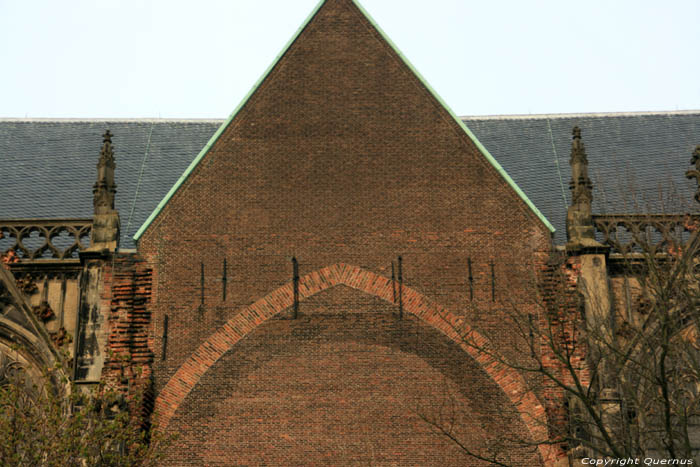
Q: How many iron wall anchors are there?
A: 9